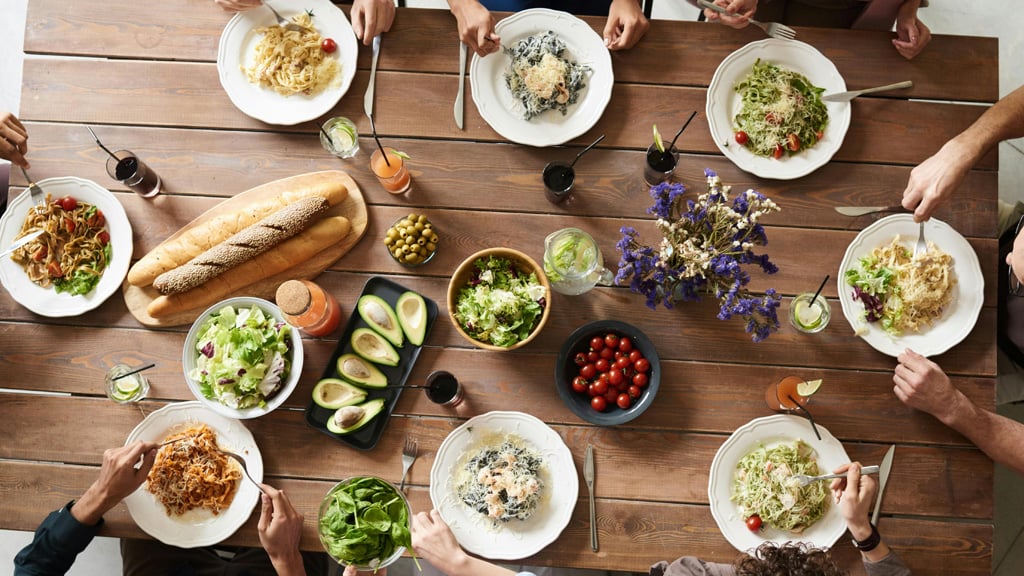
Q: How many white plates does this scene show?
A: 8